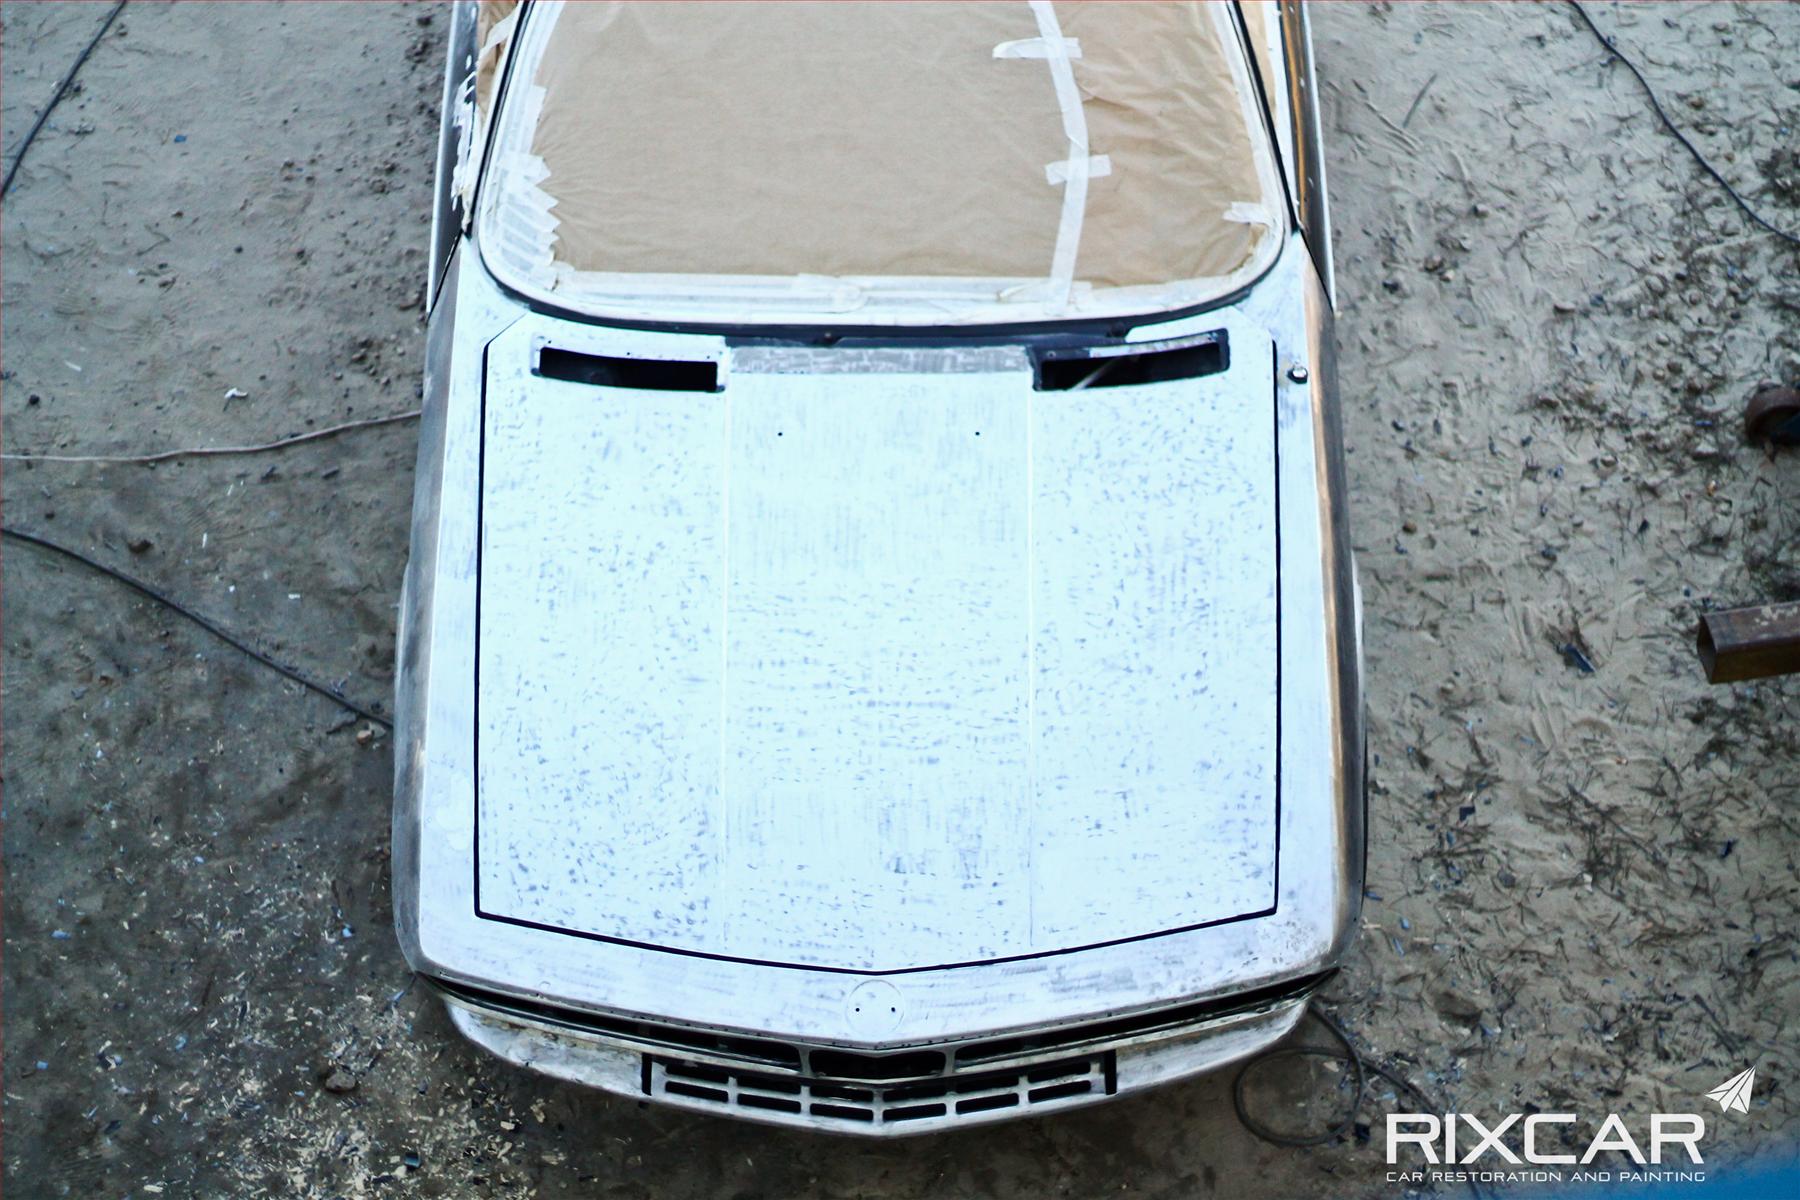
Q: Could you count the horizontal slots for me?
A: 12